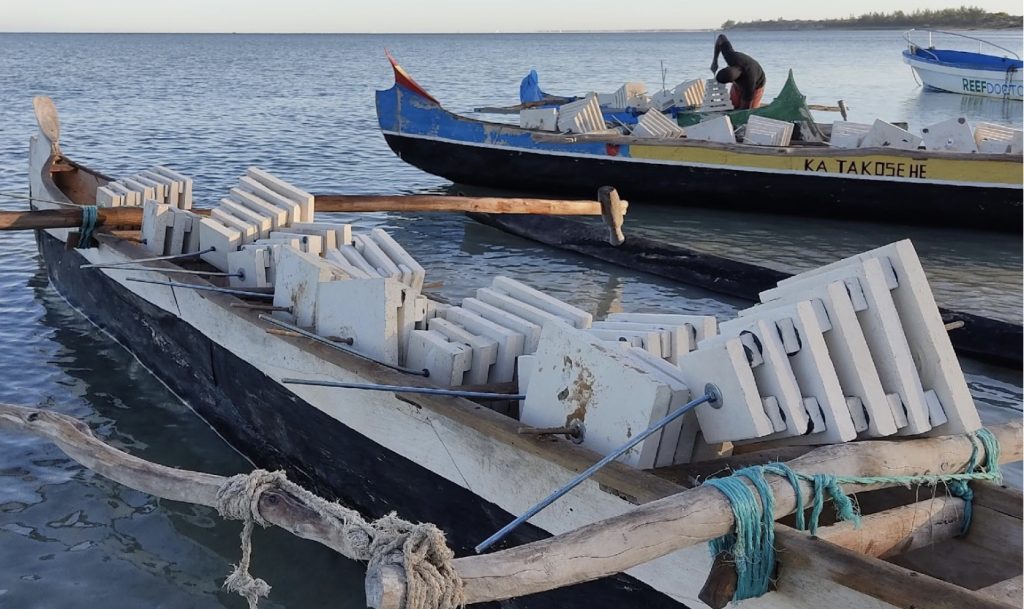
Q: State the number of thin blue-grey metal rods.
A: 6